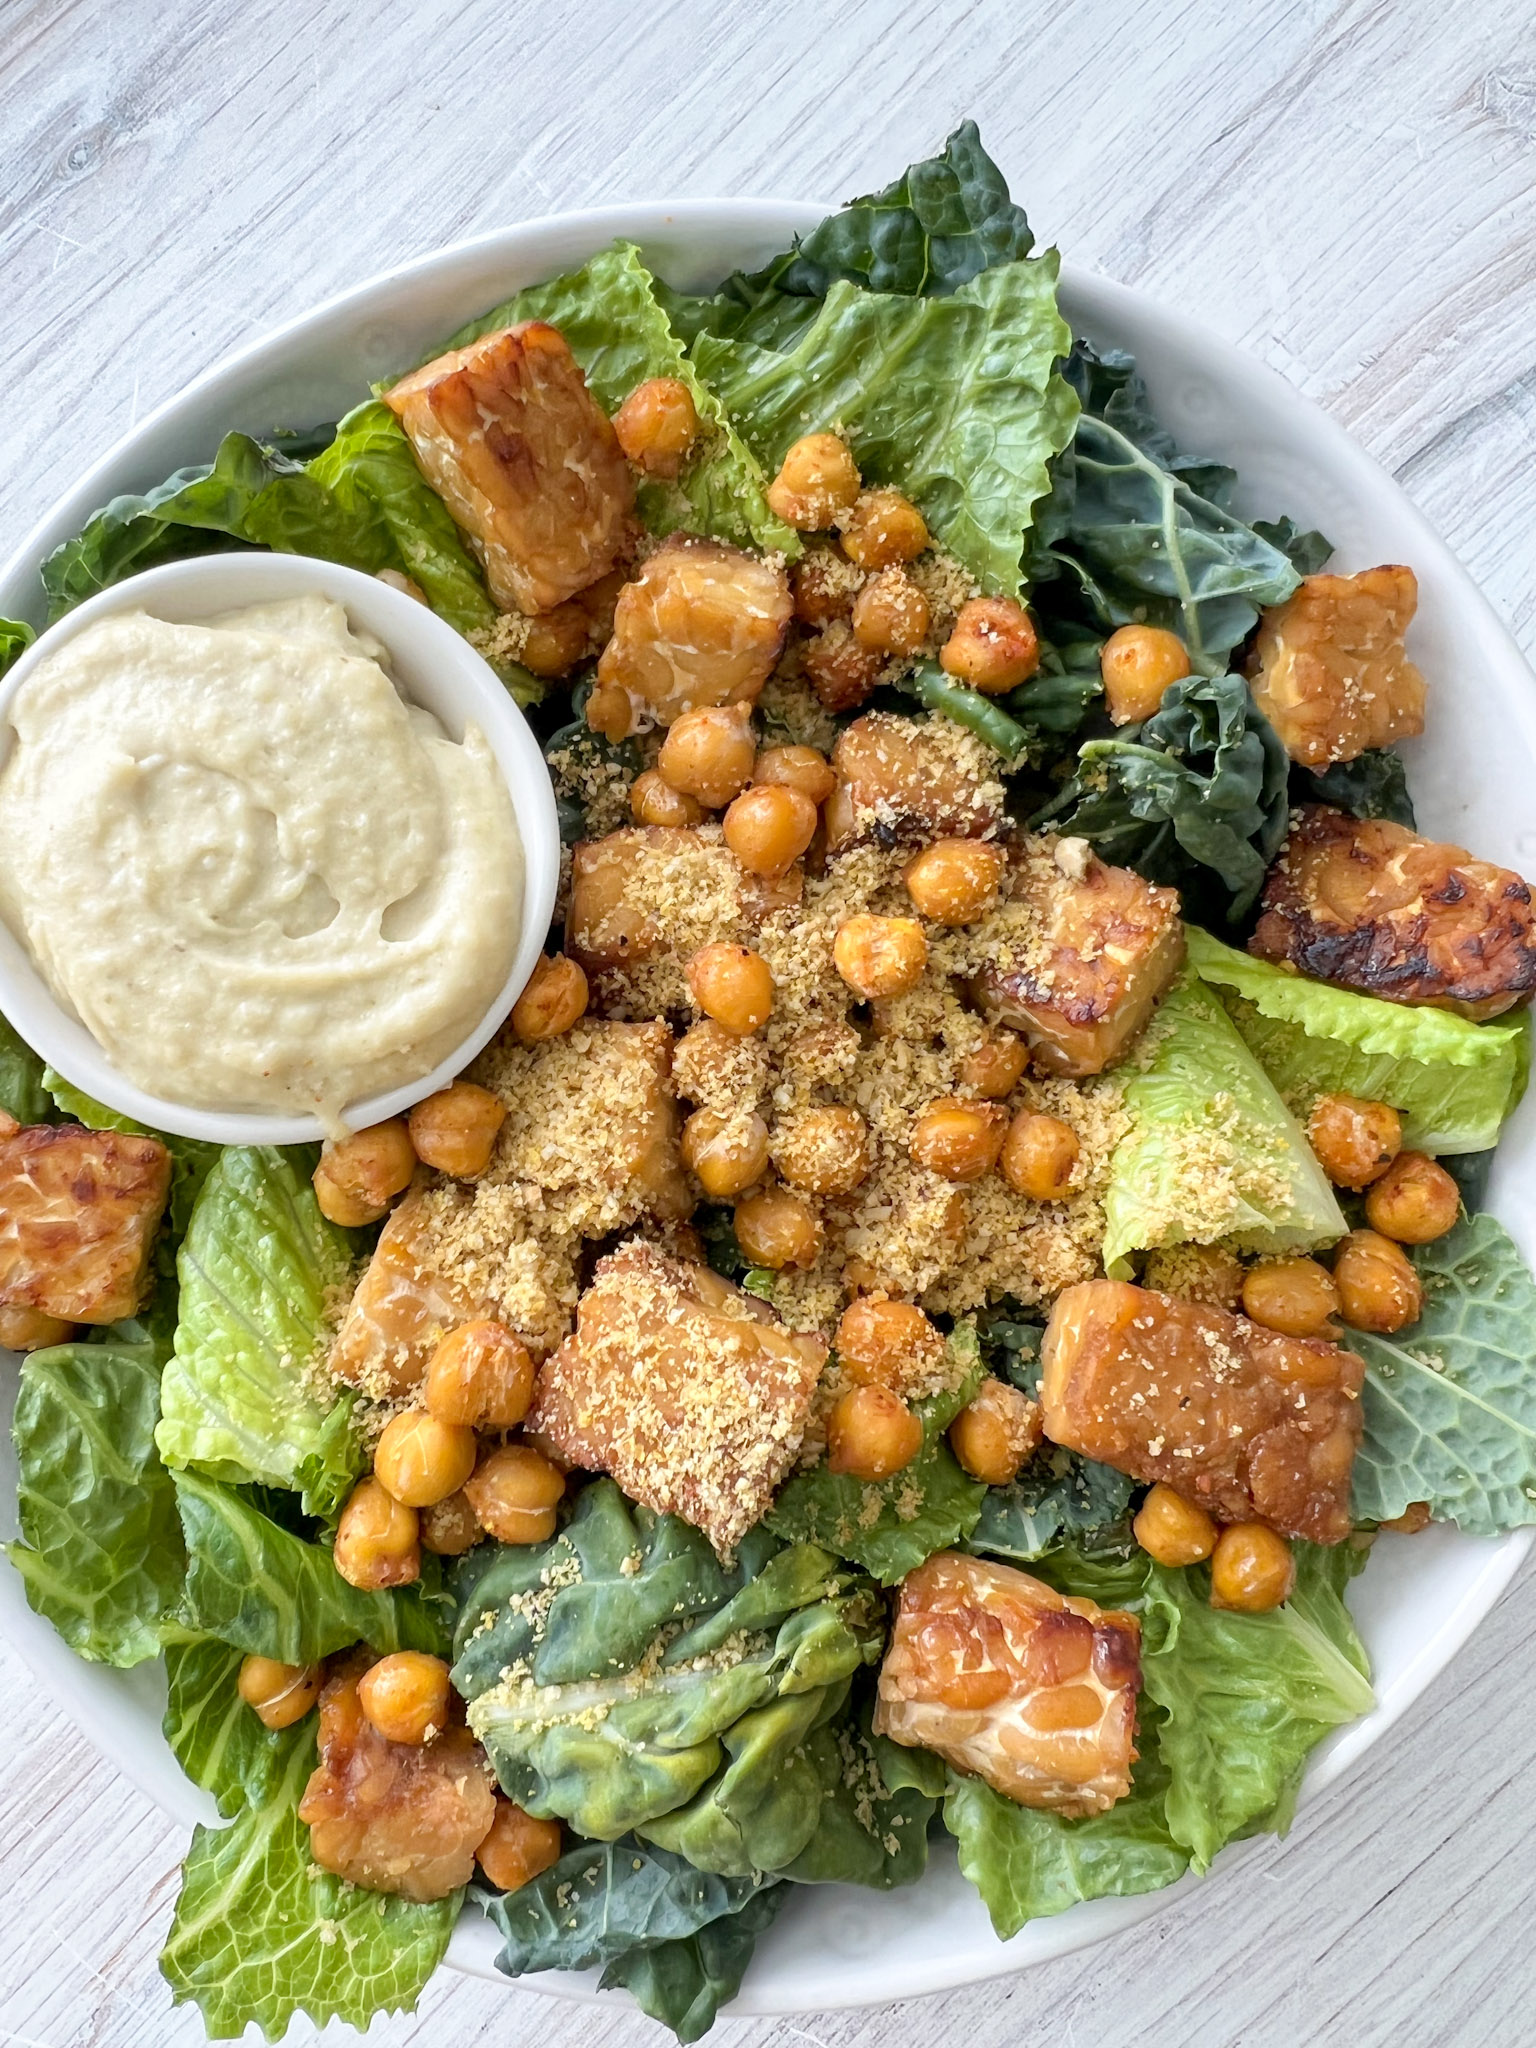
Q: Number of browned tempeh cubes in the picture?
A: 14